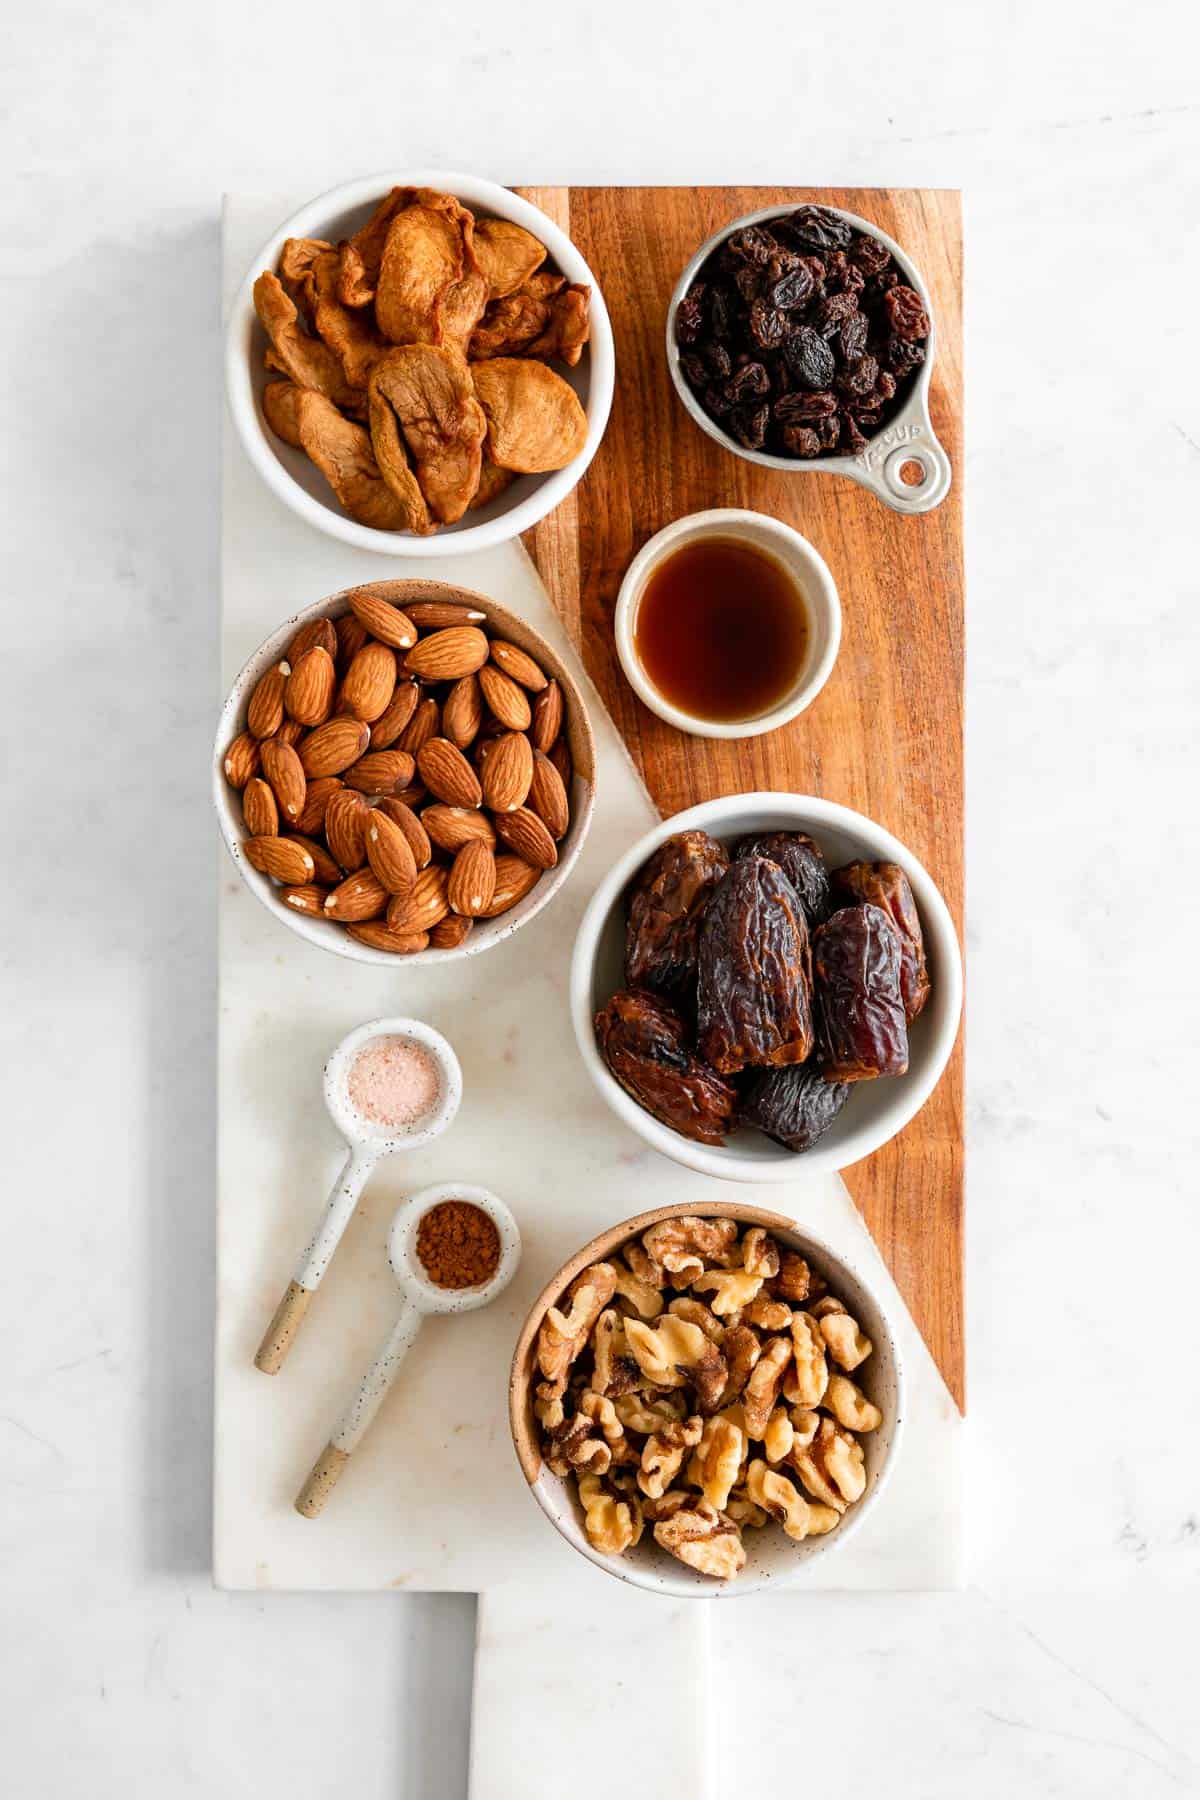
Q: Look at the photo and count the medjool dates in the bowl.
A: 7